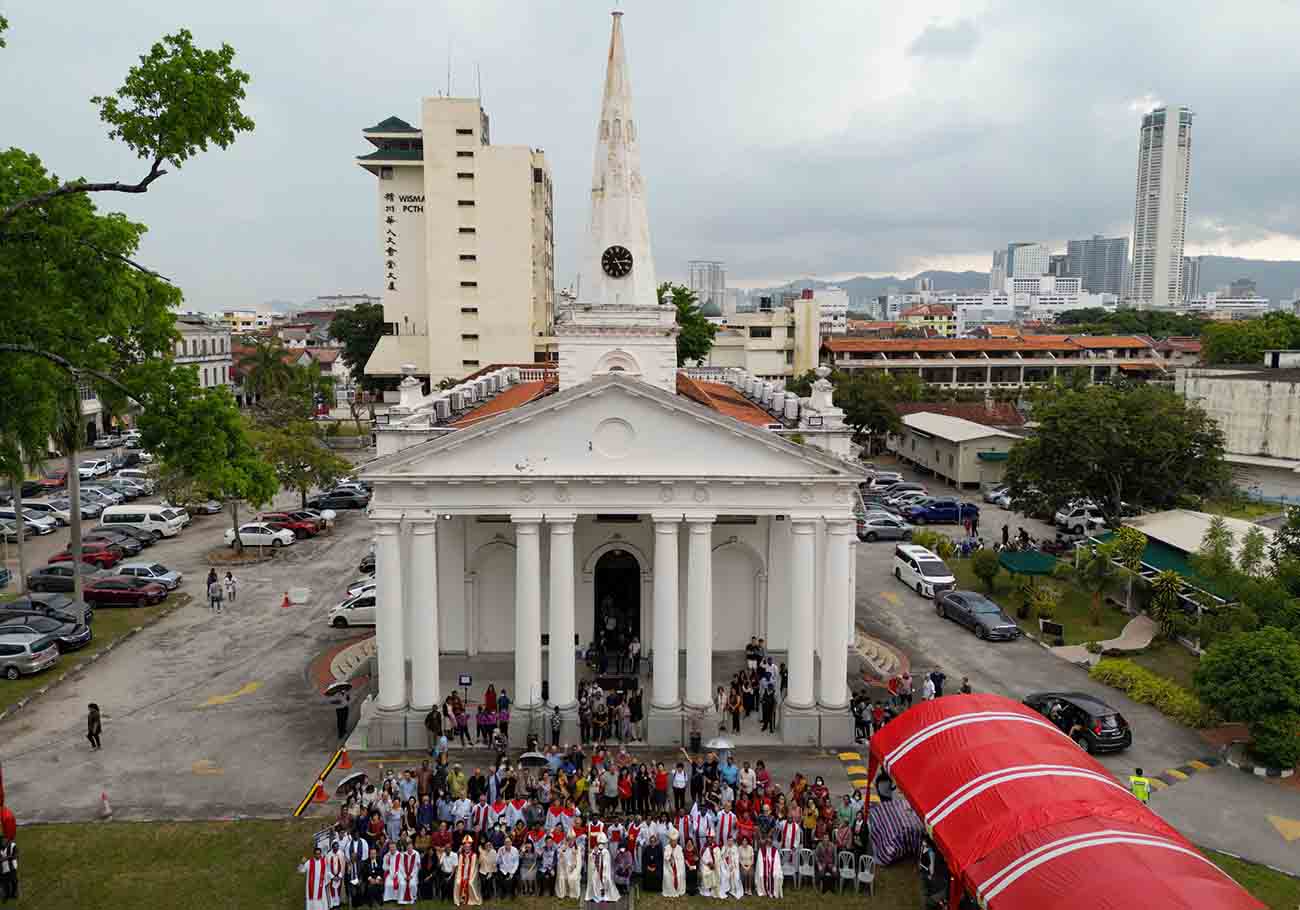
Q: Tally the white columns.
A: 8